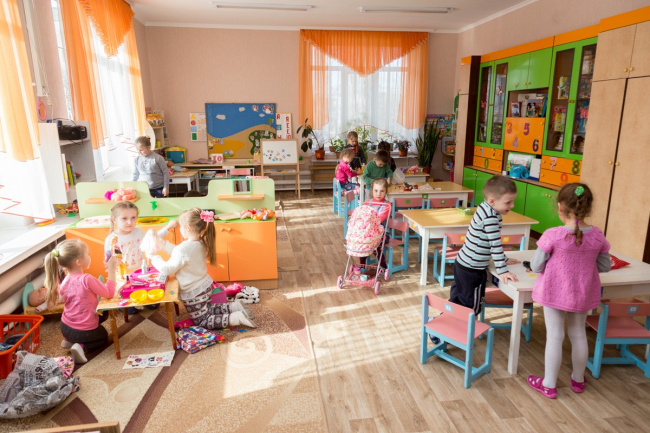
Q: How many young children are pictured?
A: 11